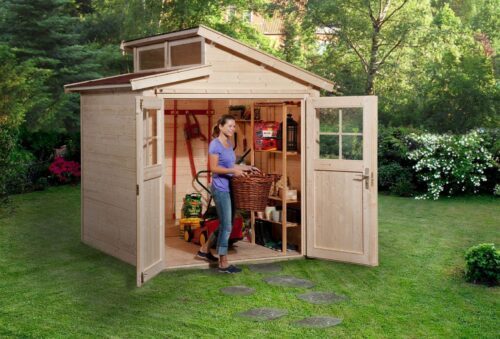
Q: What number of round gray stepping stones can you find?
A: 6